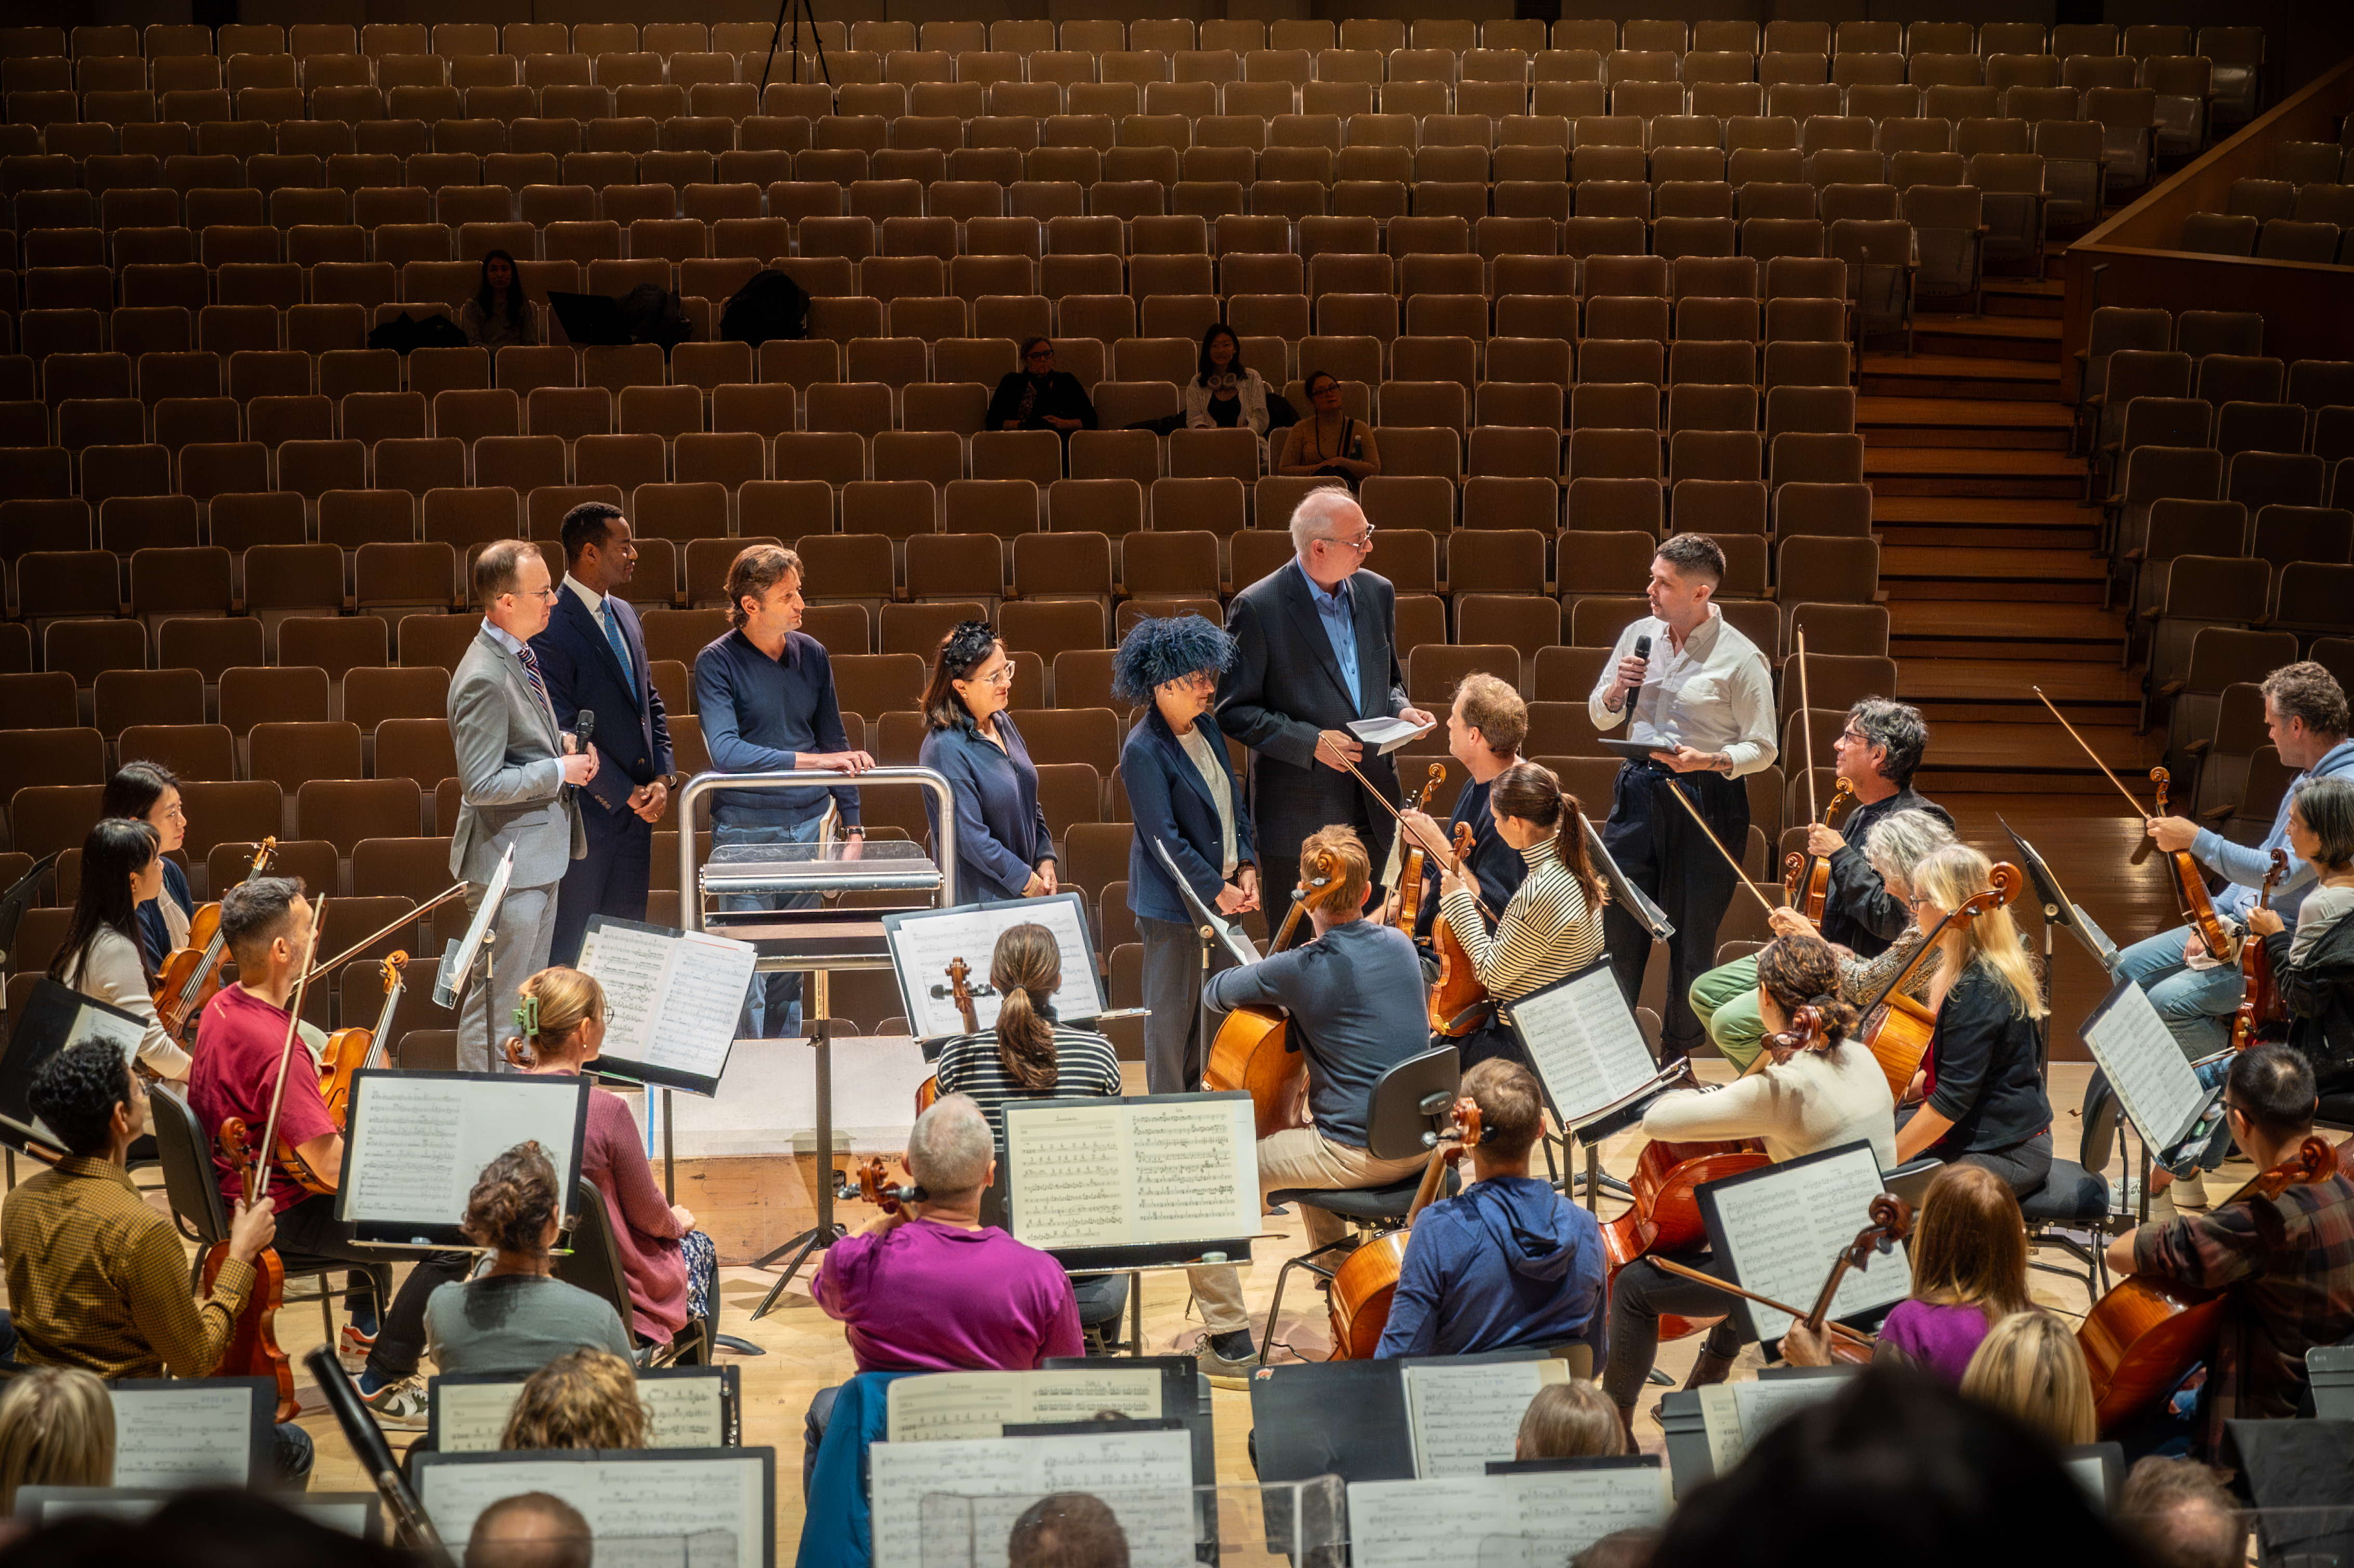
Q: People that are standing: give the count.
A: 7